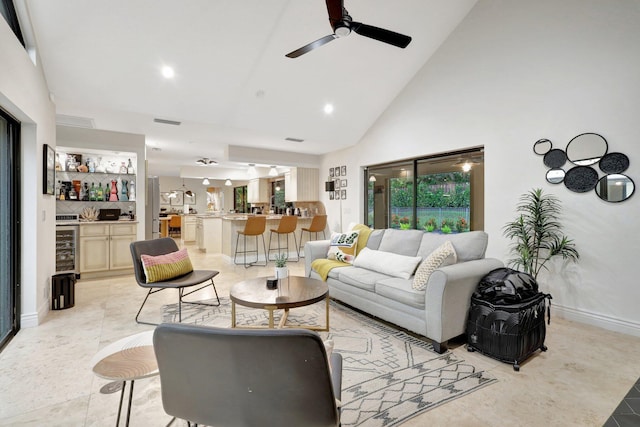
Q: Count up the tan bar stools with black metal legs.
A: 3